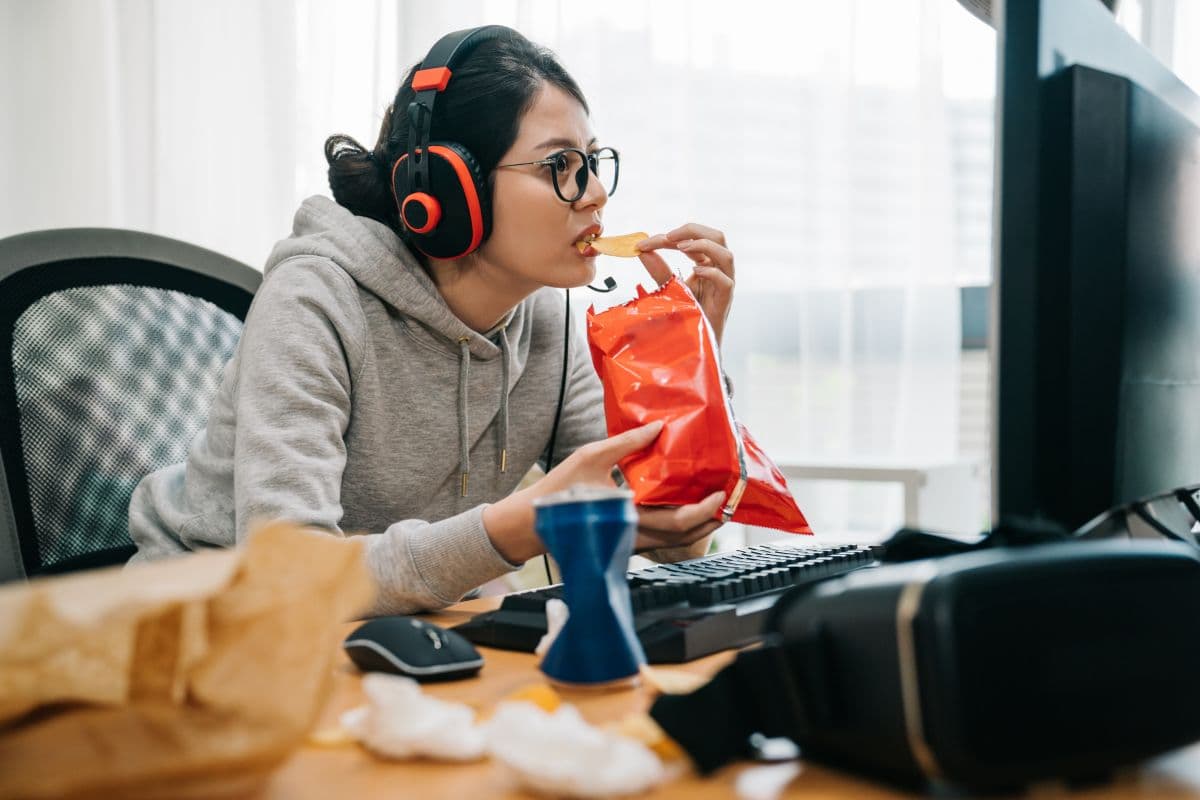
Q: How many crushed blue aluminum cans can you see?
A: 1